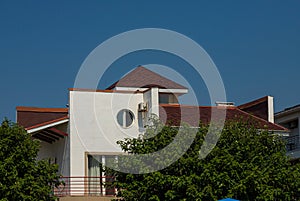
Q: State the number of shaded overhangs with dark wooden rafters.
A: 1